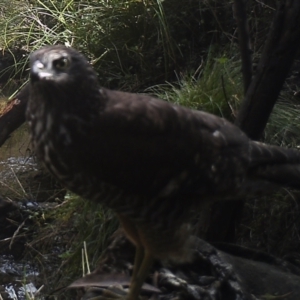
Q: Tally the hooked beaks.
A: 1